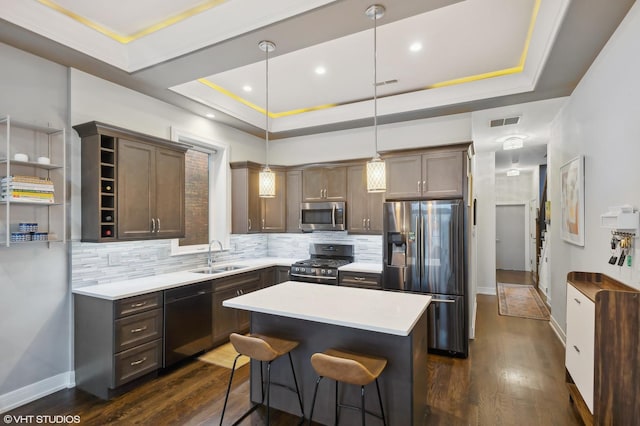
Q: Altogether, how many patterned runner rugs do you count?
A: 1